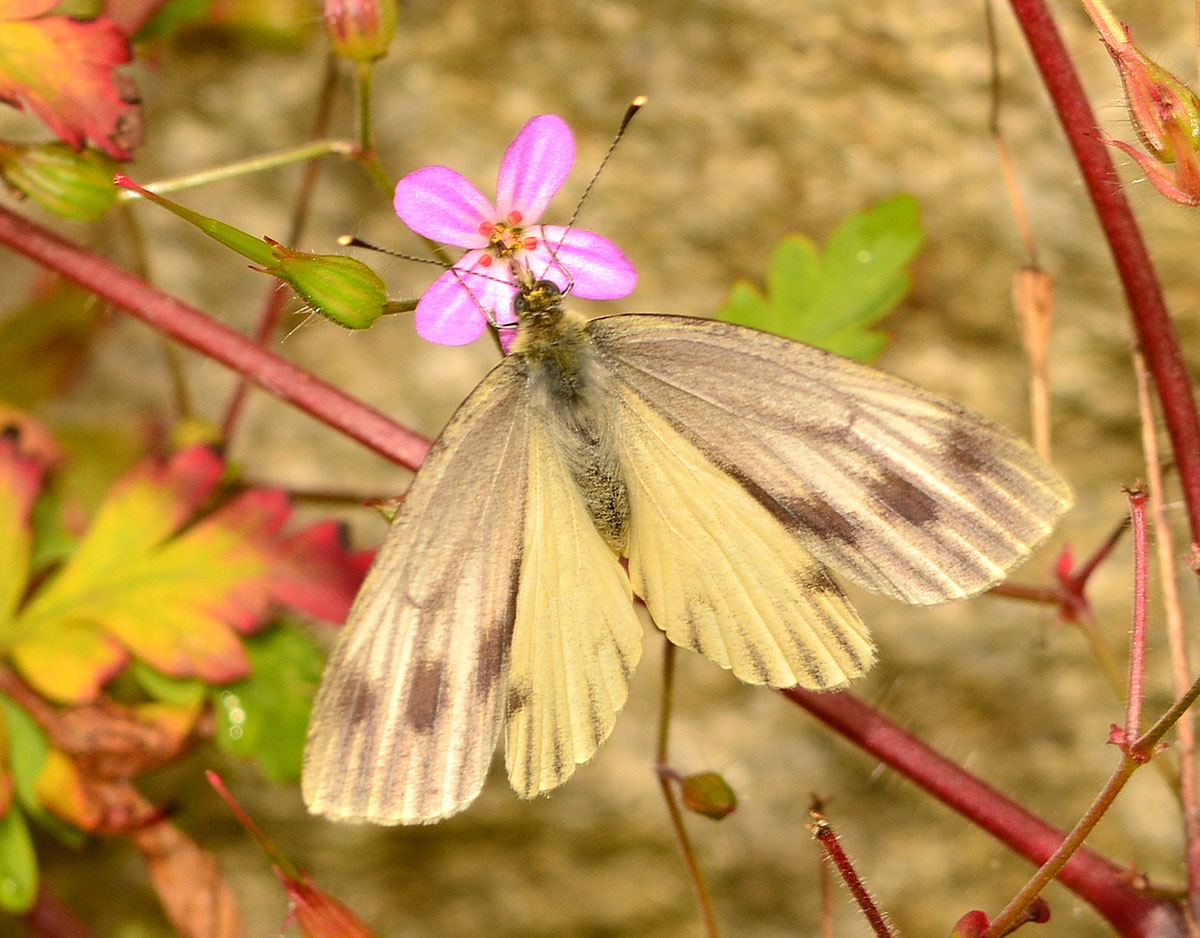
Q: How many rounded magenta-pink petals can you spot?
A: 5